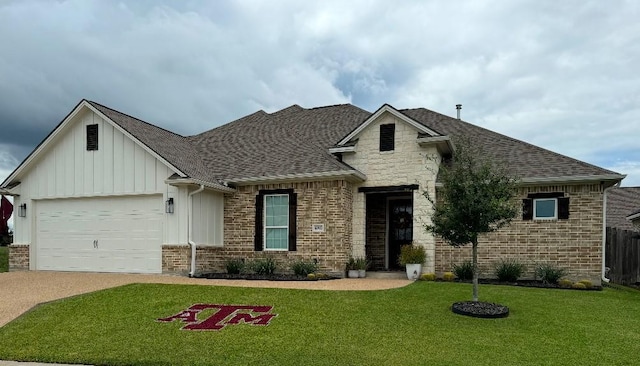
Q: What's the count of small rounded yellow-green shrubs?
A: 7